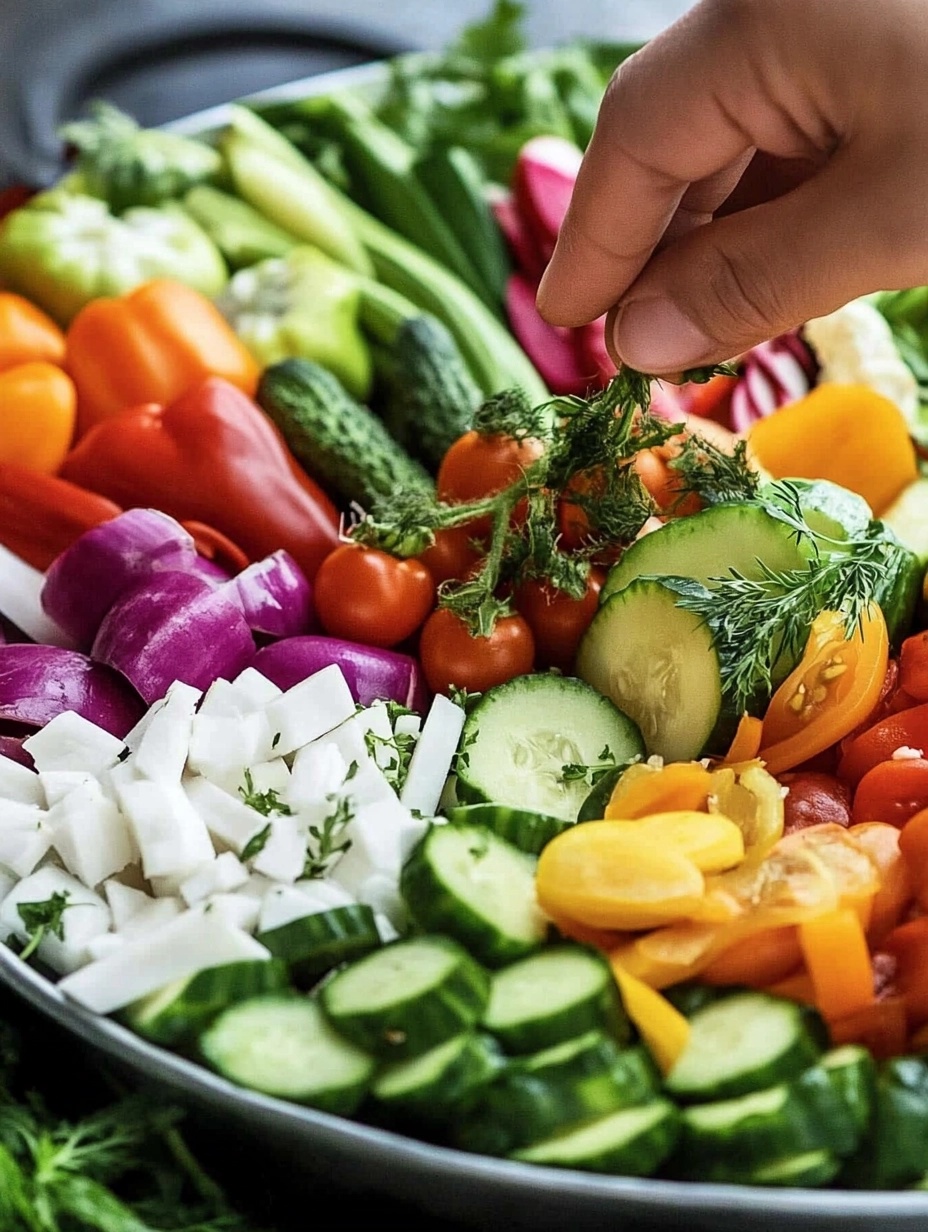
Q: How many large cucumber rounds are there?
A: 3